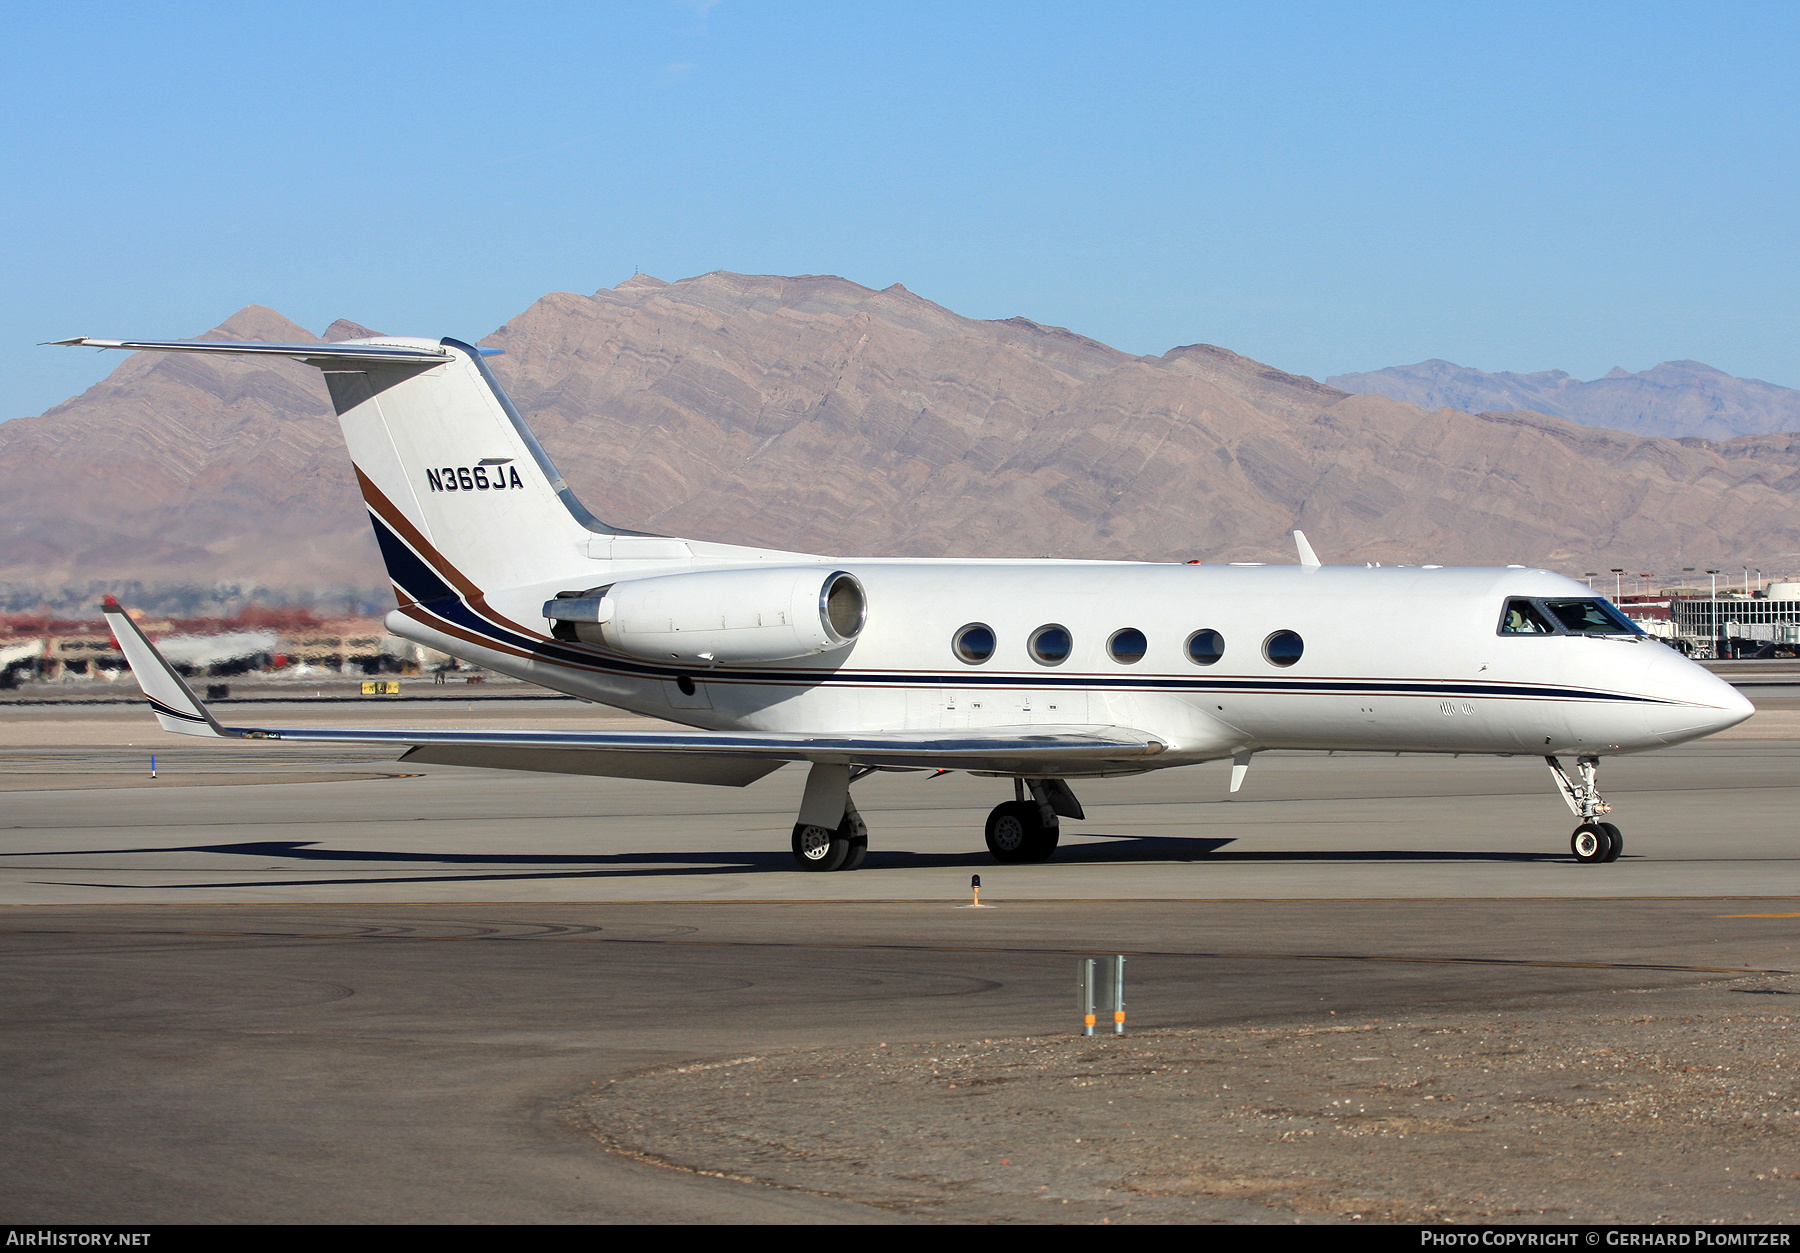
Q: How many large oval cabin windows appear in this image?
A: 5